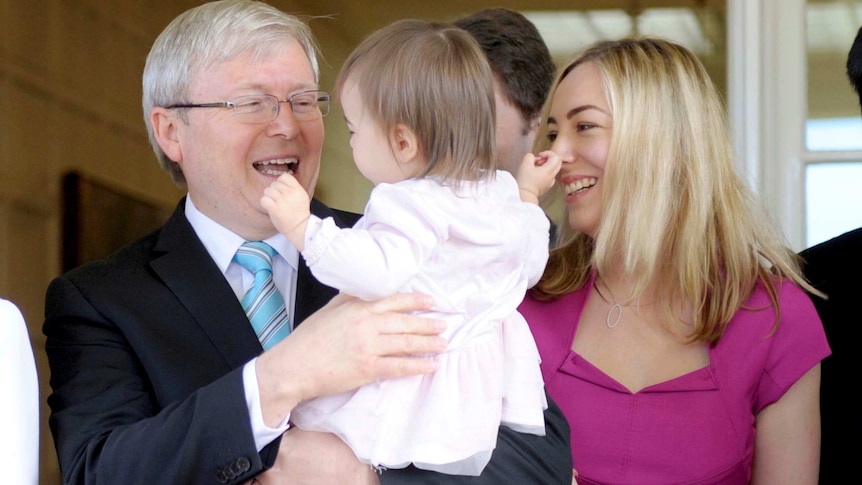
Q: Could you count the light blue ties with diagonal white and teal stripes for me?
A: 1